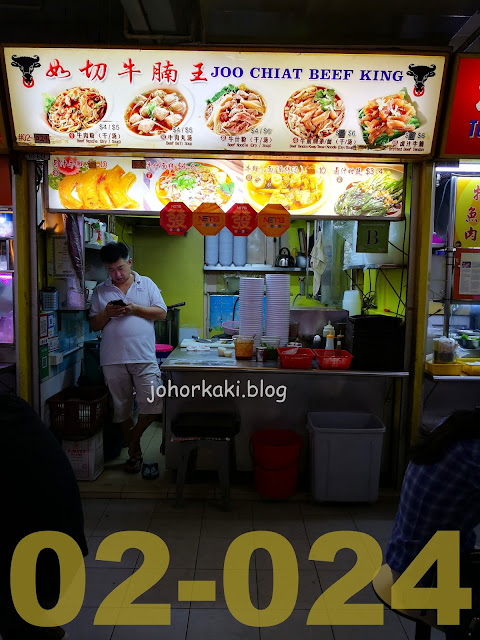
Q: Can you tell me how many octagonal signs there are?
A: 4